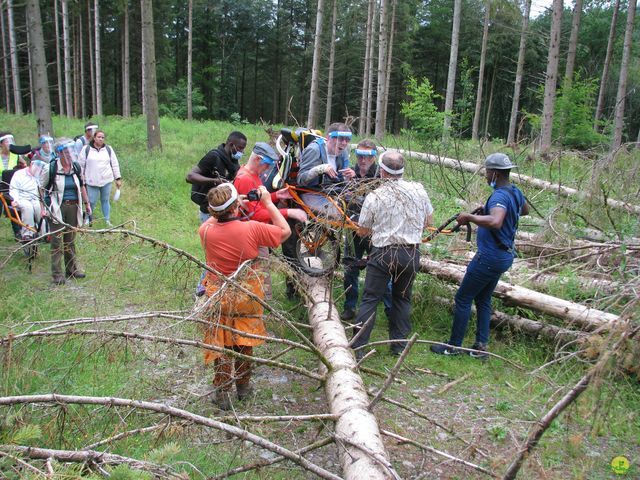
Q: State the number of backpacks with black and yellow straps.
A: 1